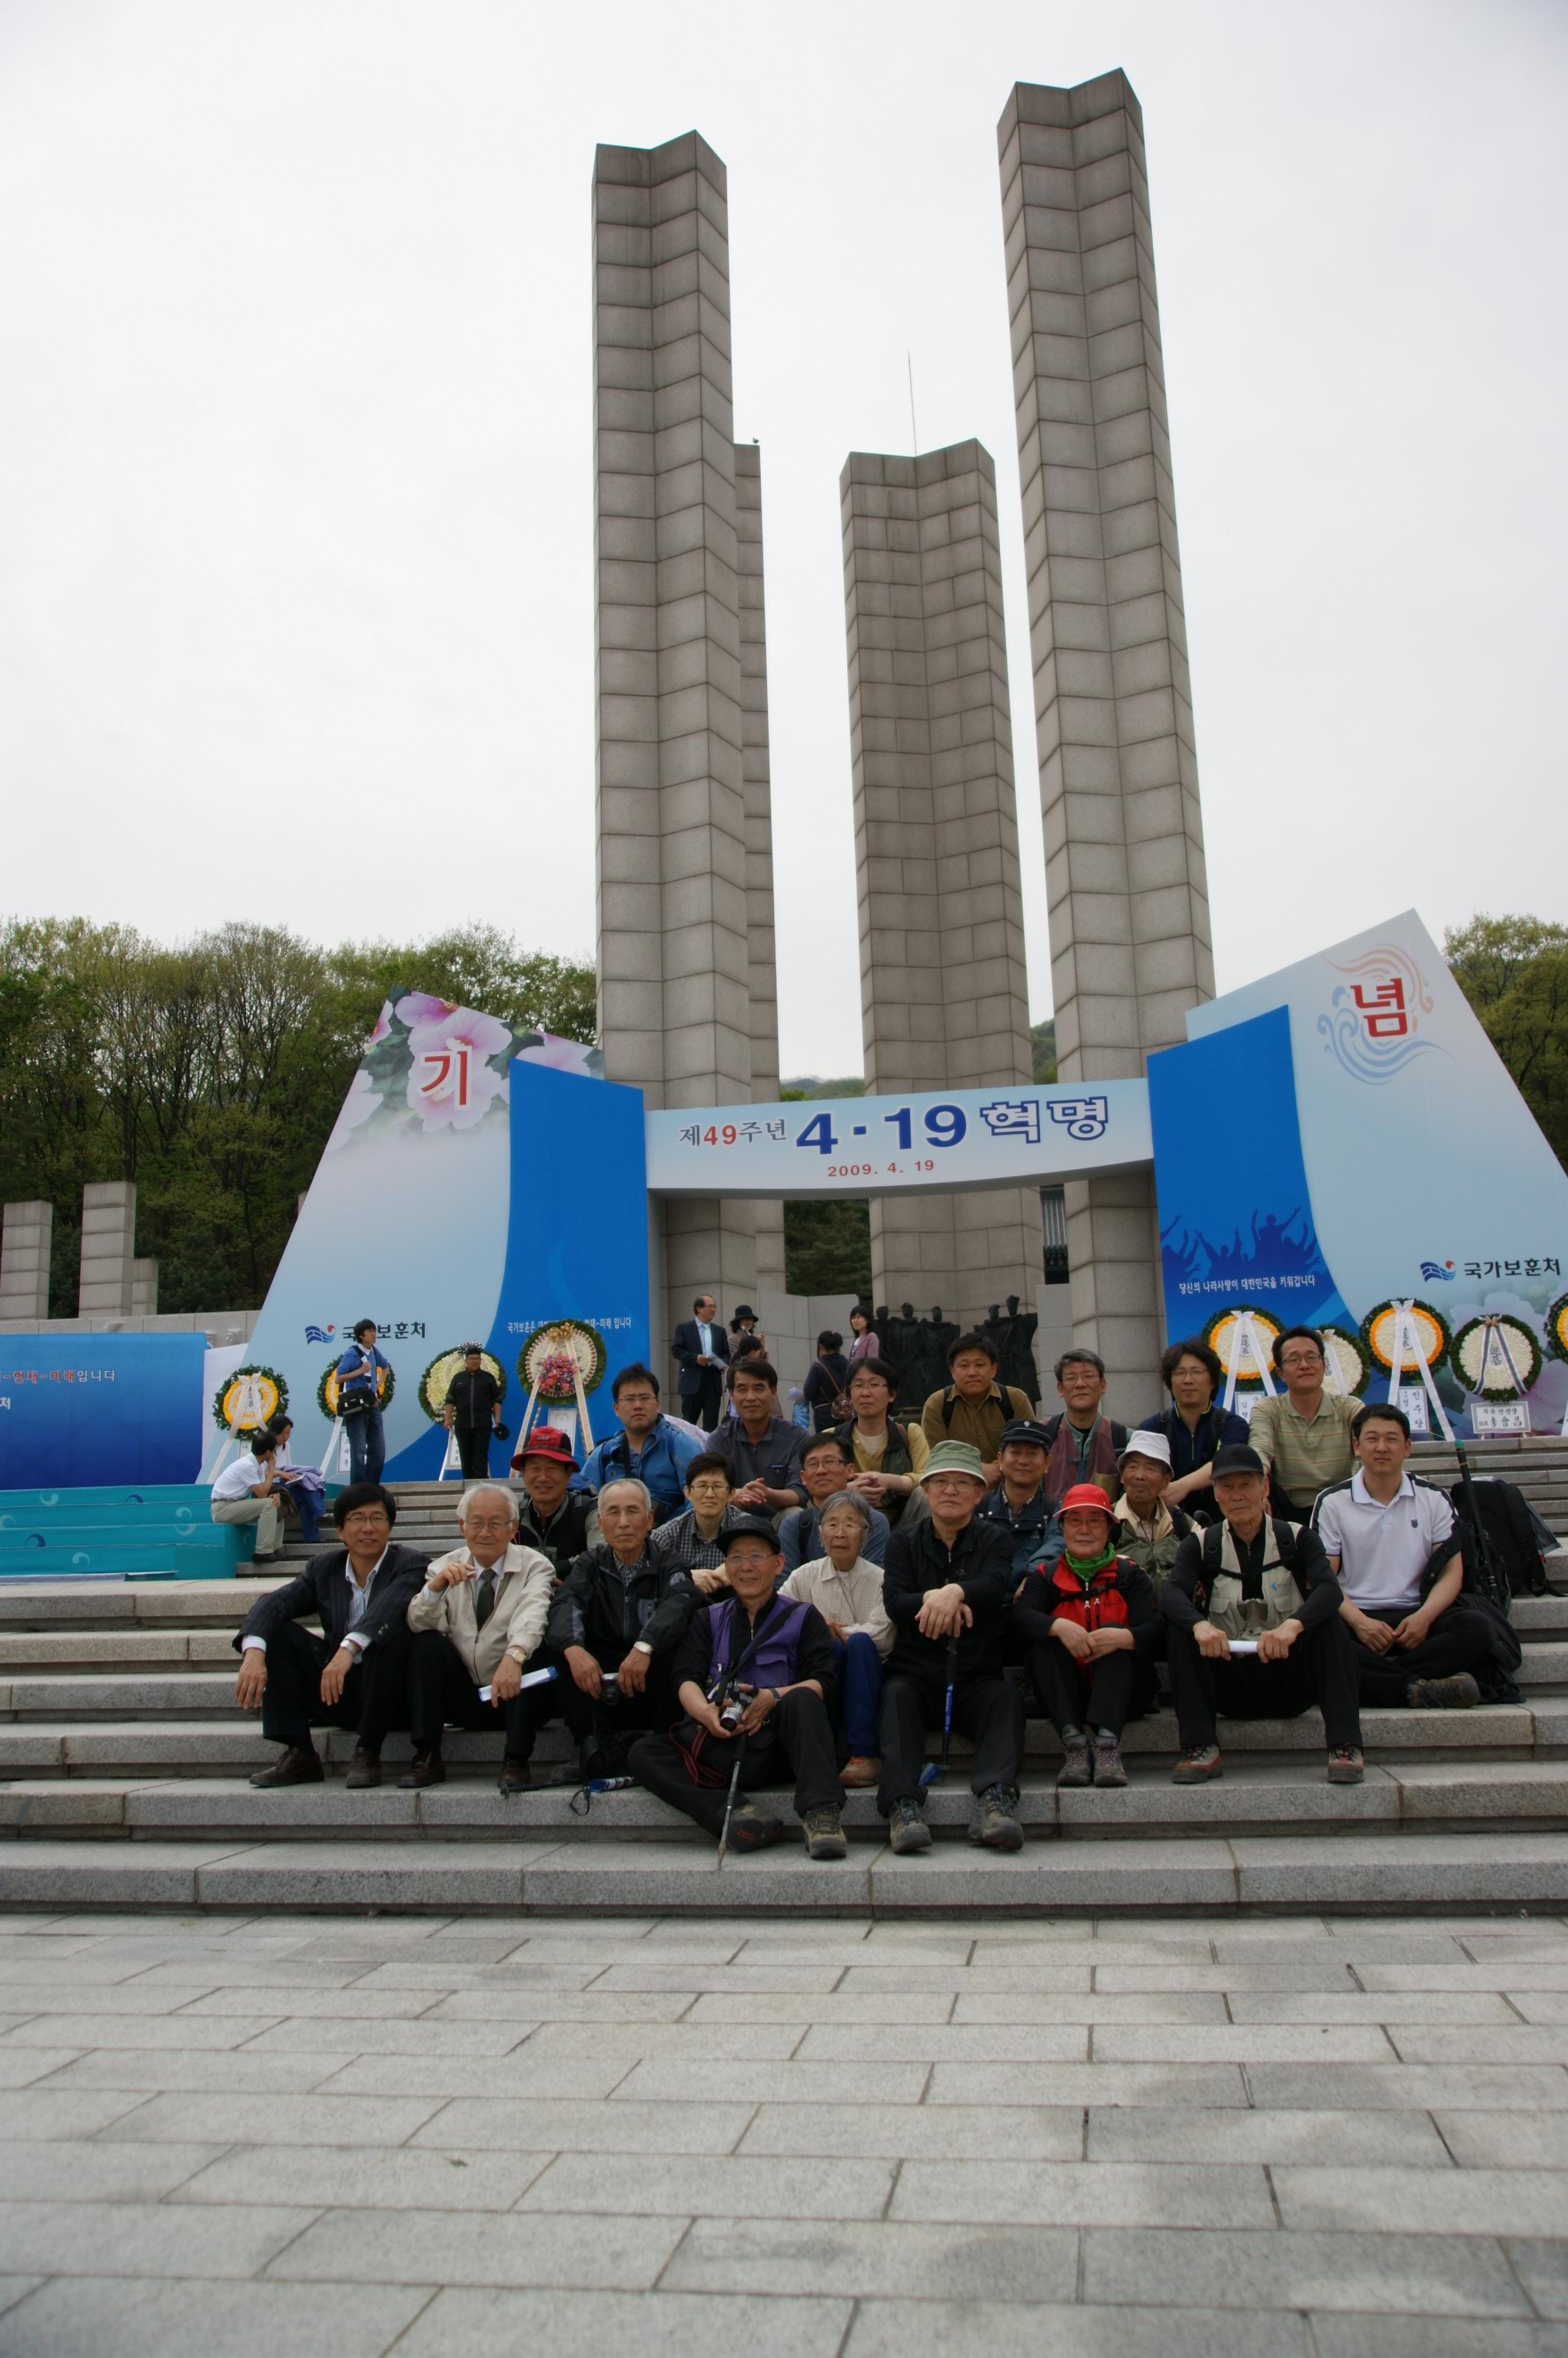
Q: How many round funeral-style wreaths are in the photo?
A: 9